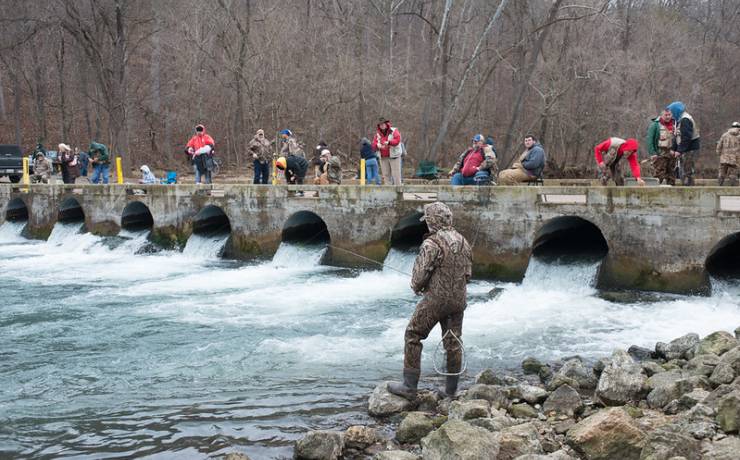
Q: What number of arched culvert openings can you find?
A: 8